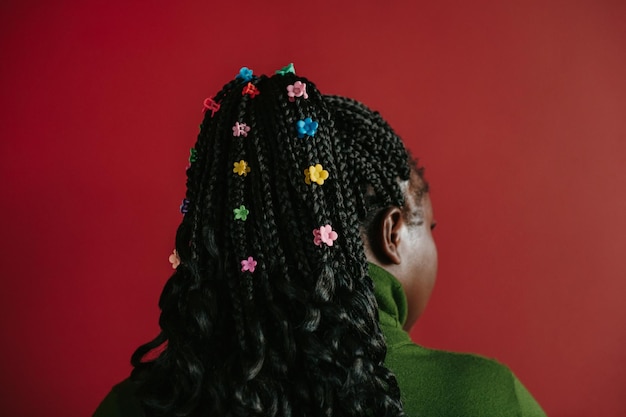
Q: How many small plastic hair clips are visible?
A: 15